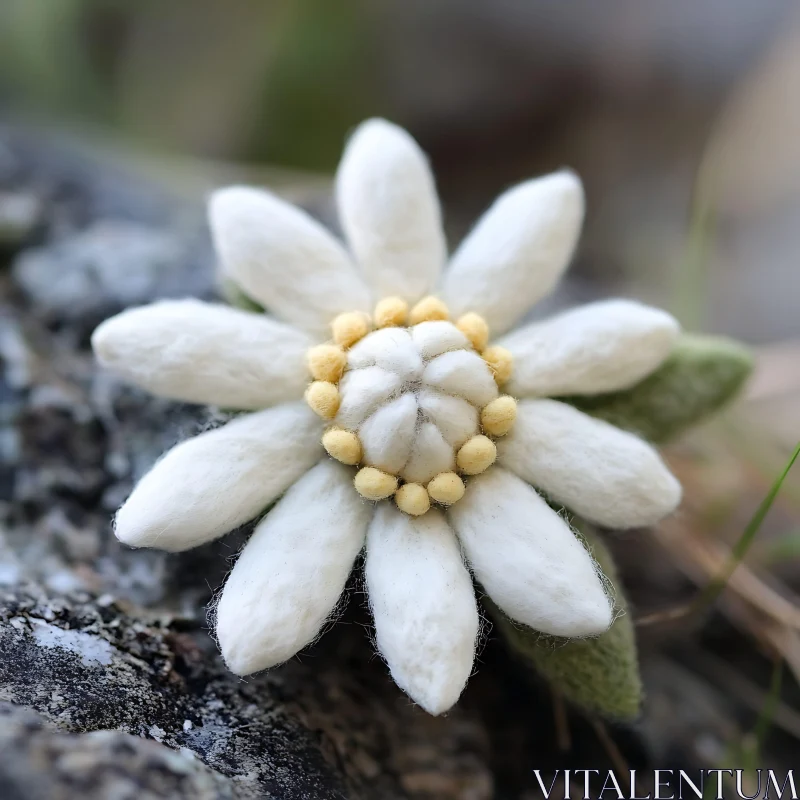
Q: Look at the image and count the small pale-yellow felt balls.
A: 13